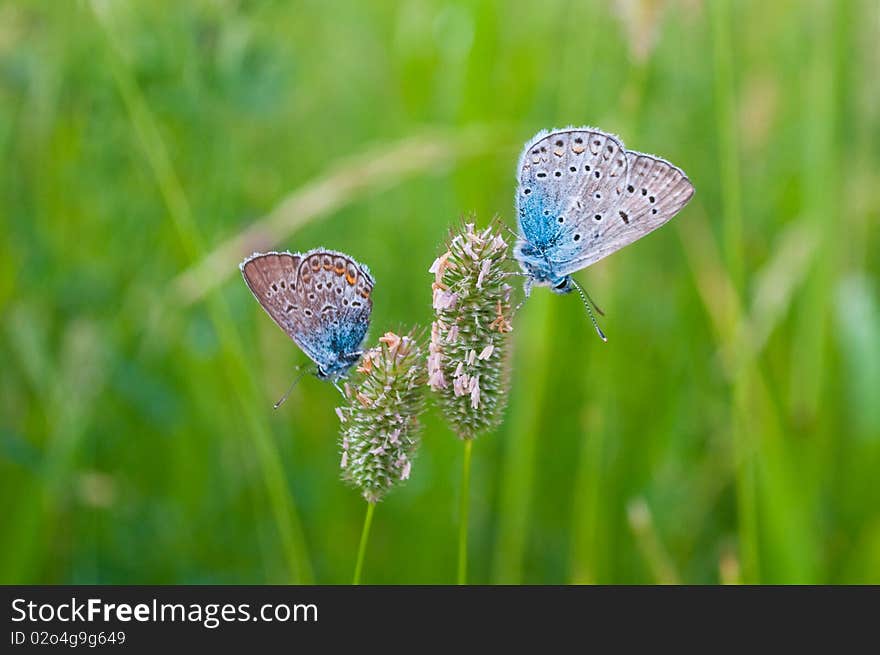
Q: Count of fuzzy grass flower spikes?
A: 2